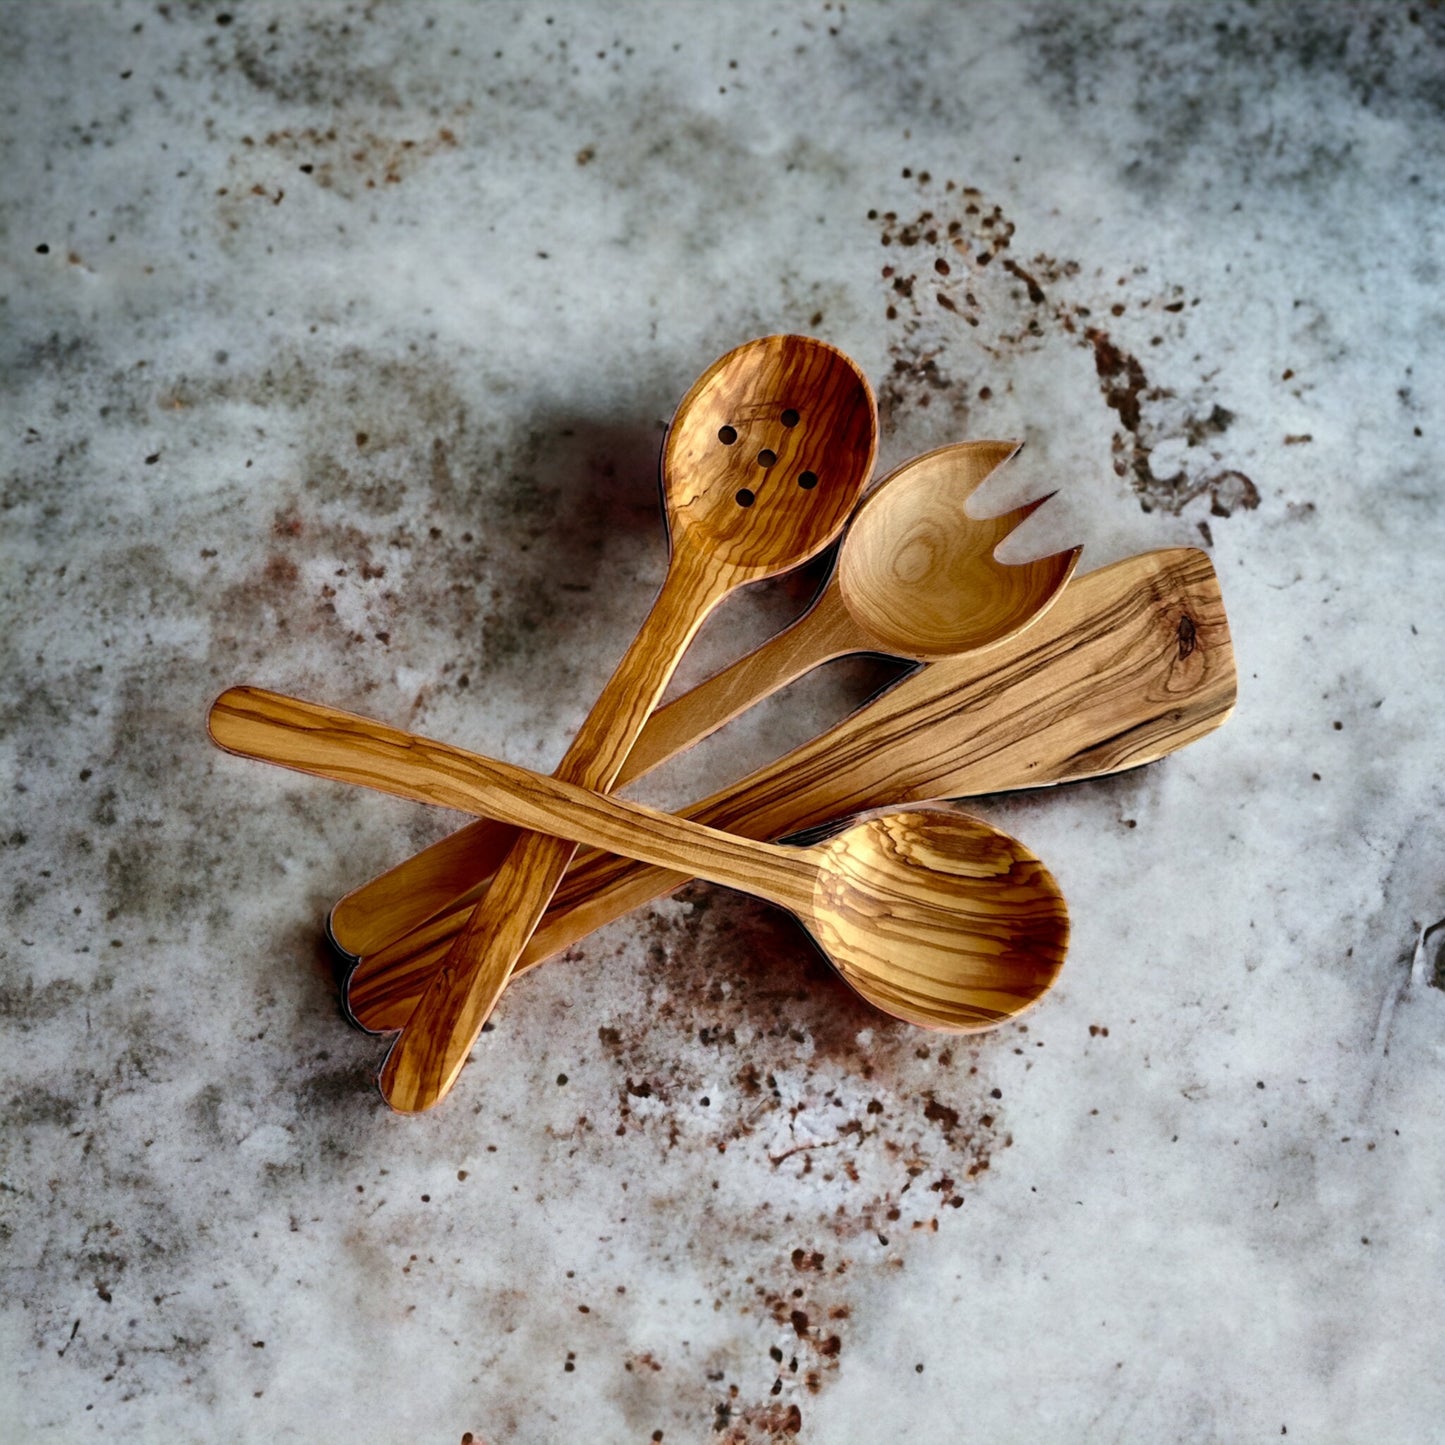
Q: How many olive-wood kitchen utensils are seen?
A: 4